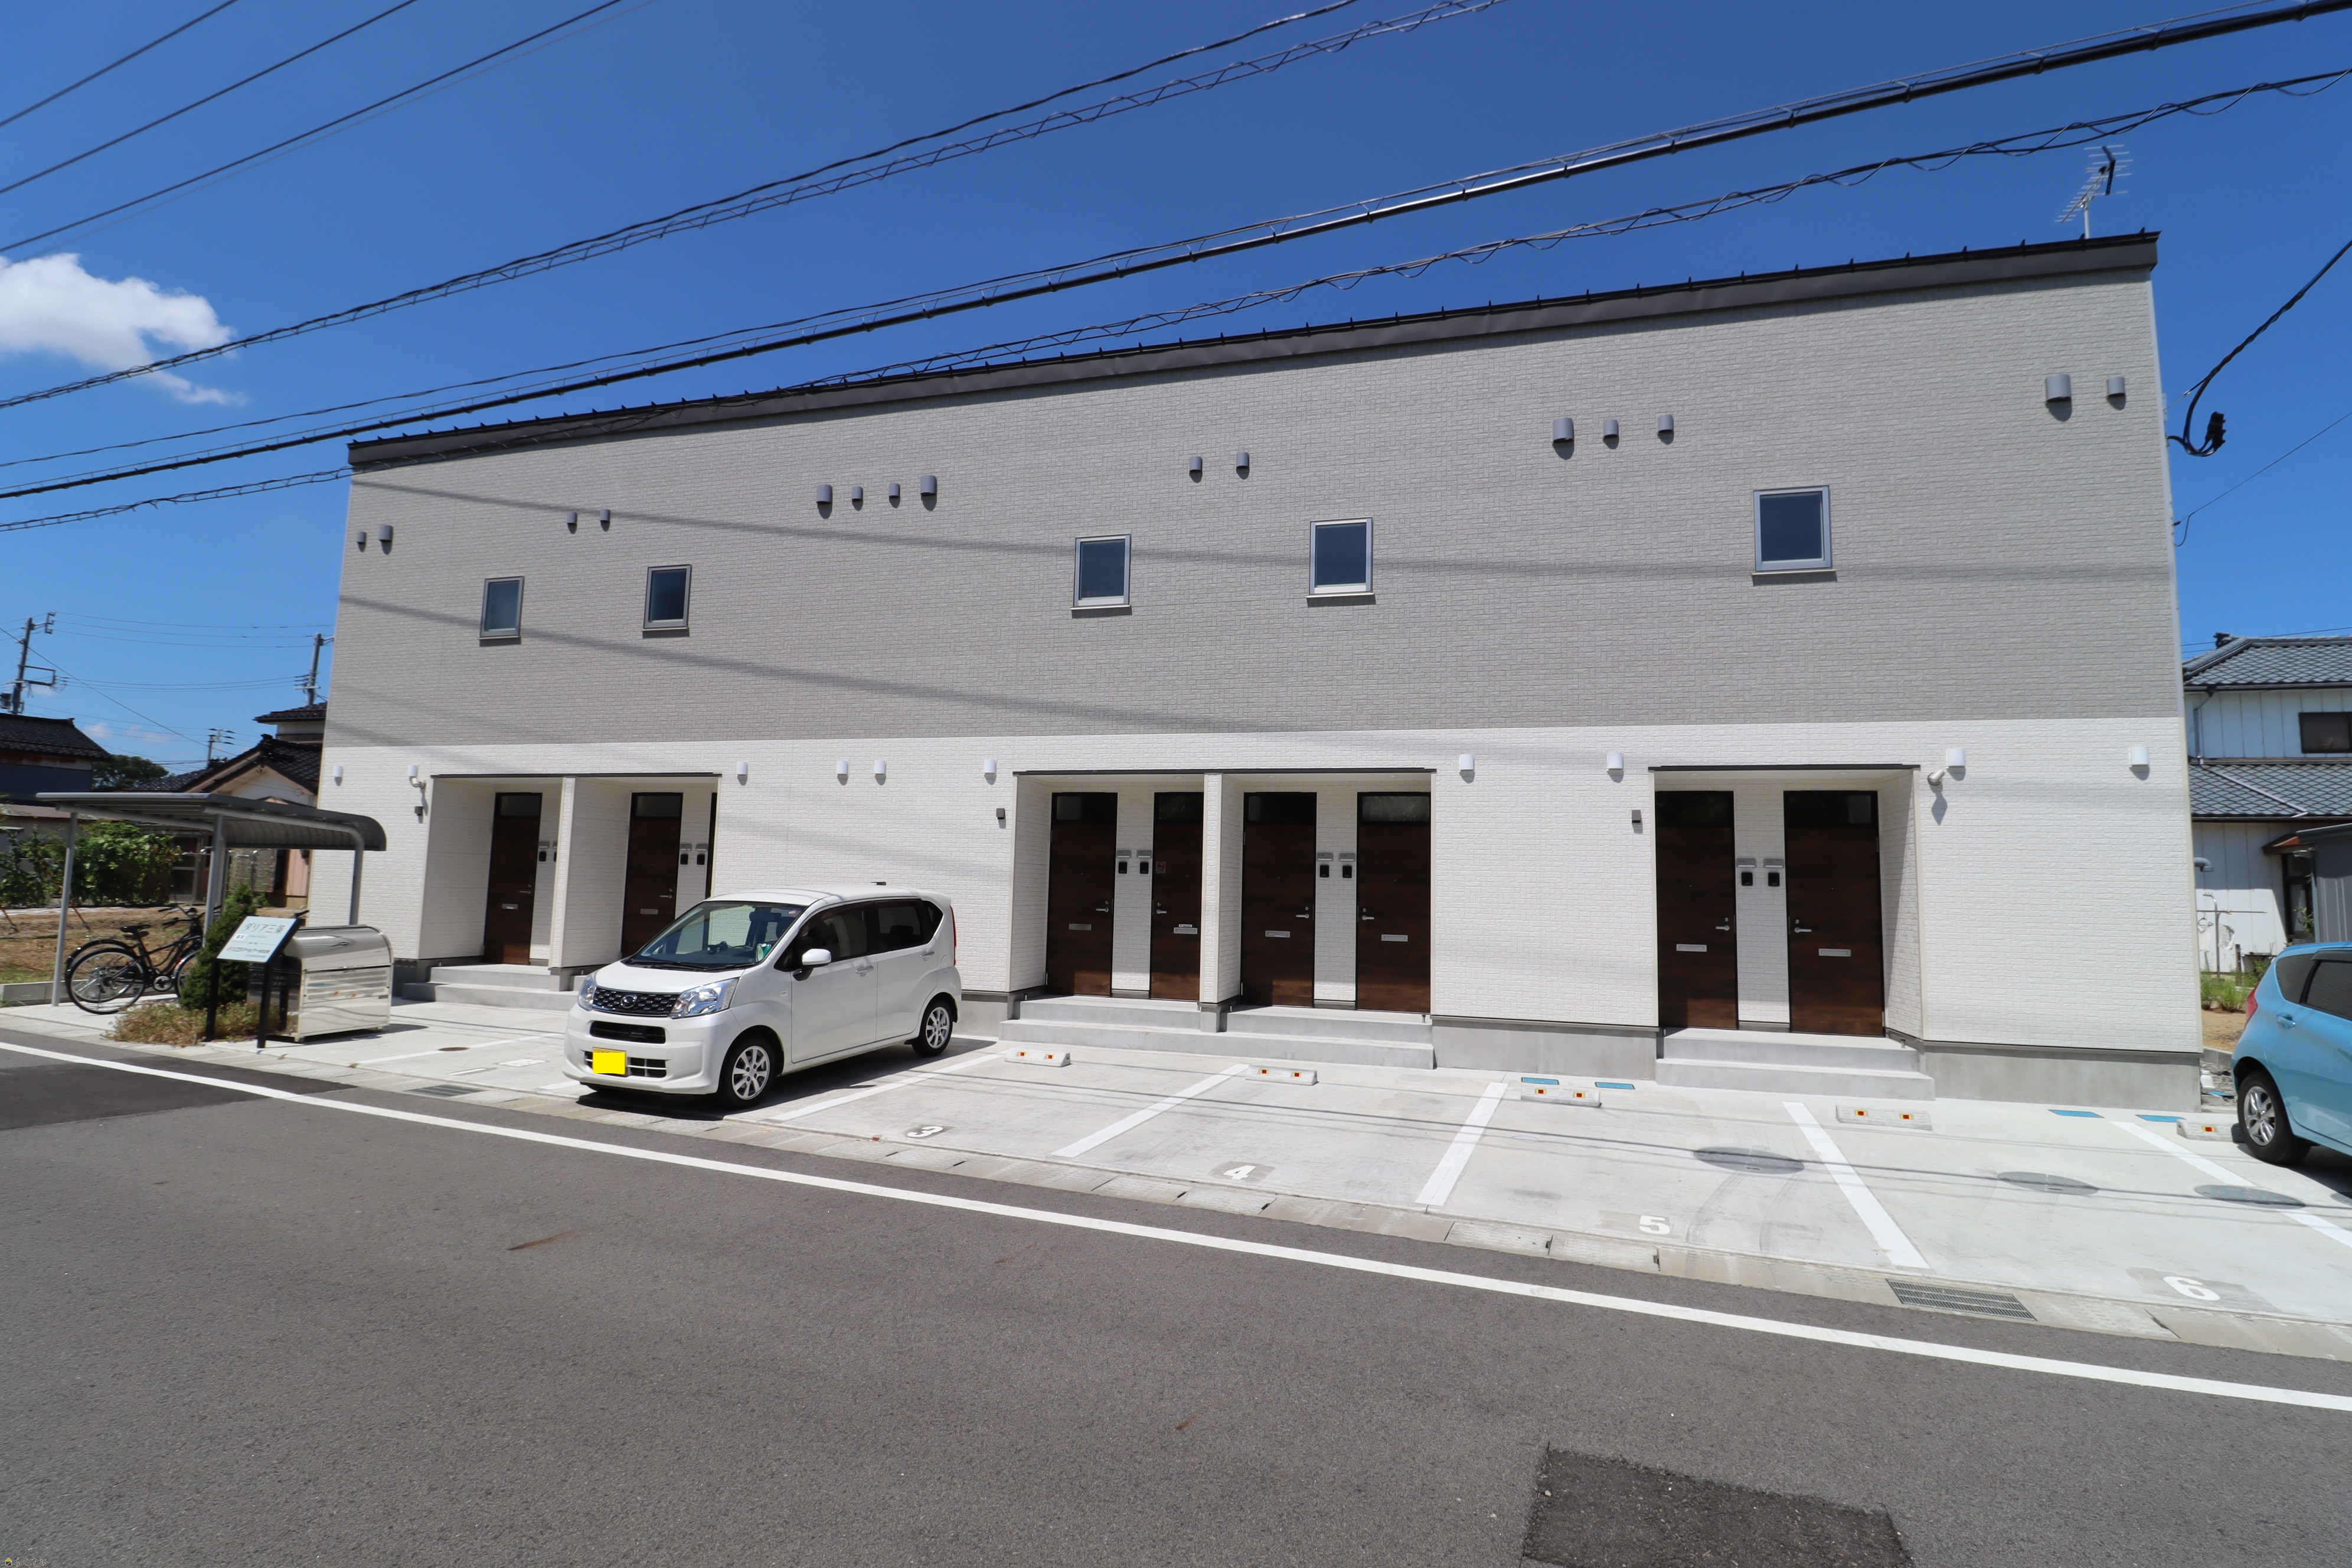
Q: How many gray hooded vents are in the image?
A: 15